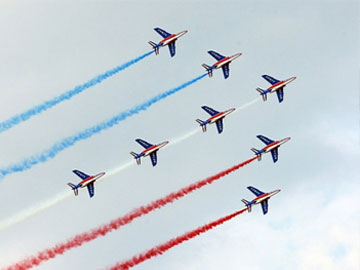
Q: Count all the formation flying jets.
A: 8